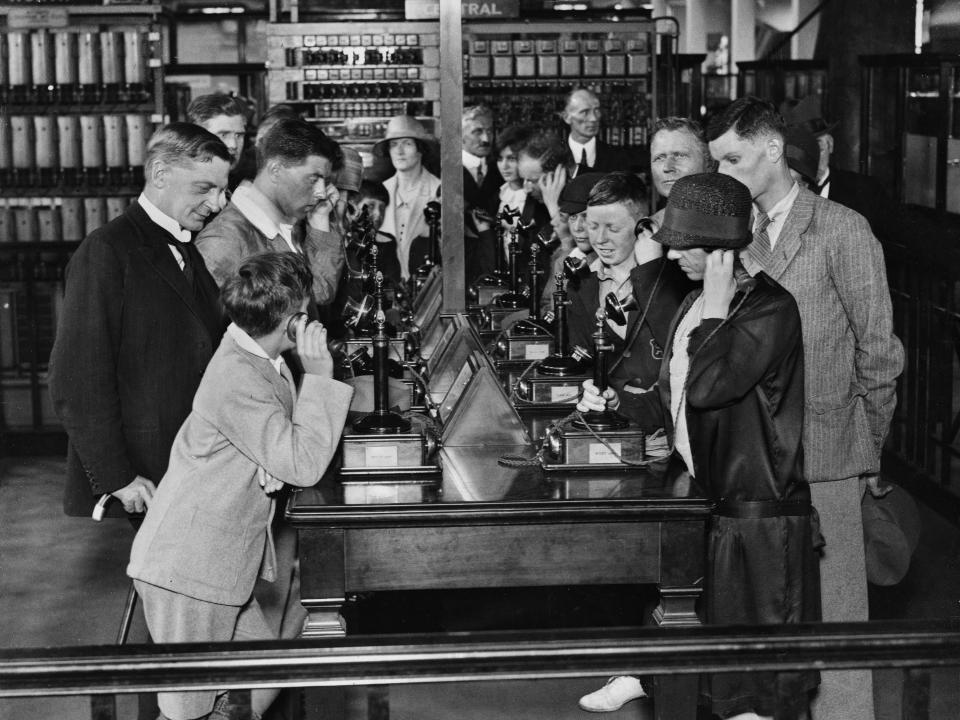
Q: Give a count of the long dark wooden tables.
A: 1